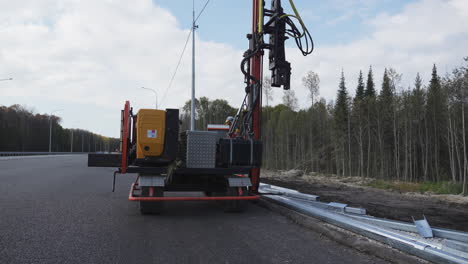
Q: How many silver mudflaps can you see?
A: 2